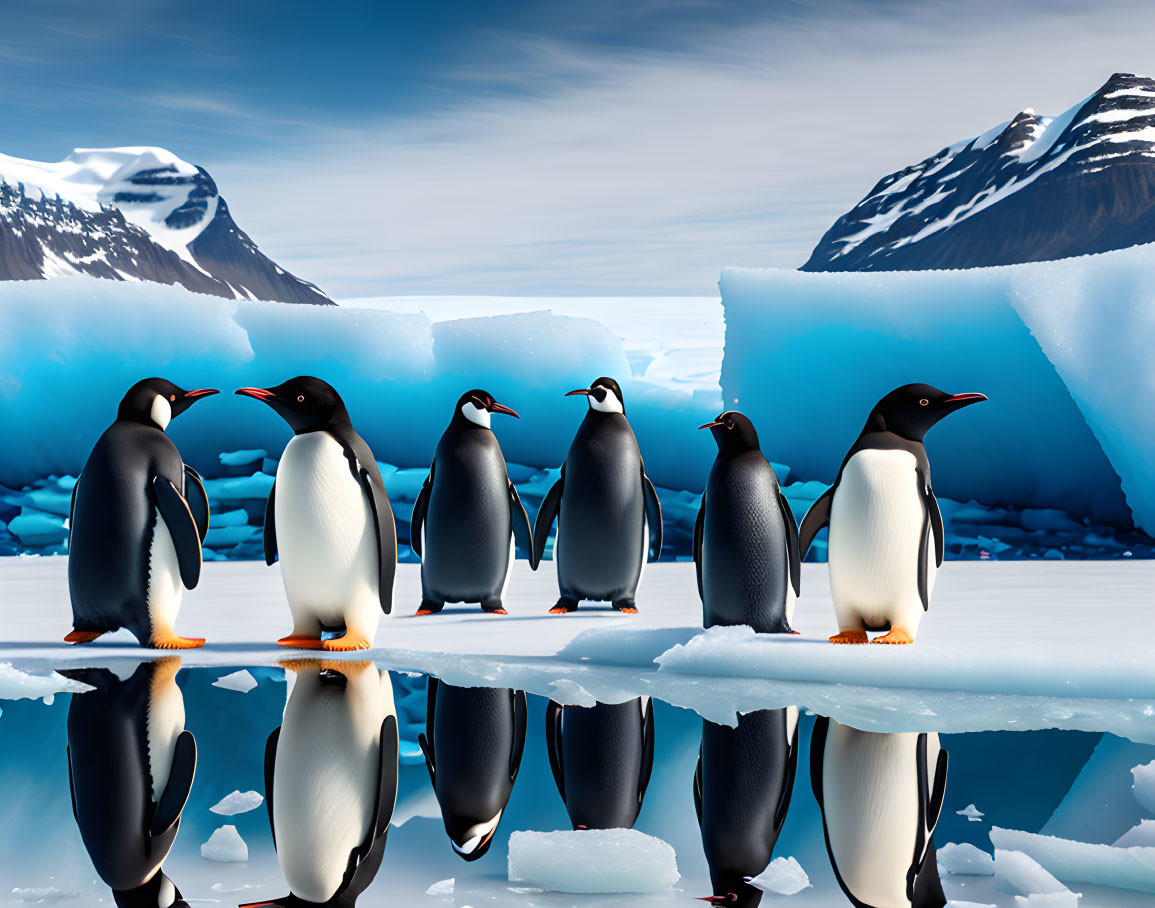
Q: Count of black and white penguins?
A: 6